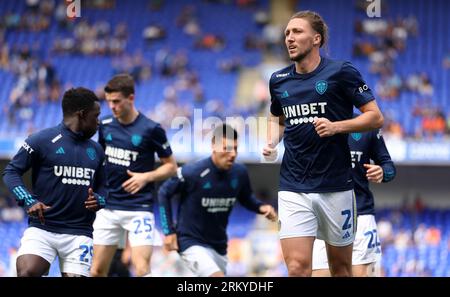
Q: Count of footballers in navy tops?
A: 5